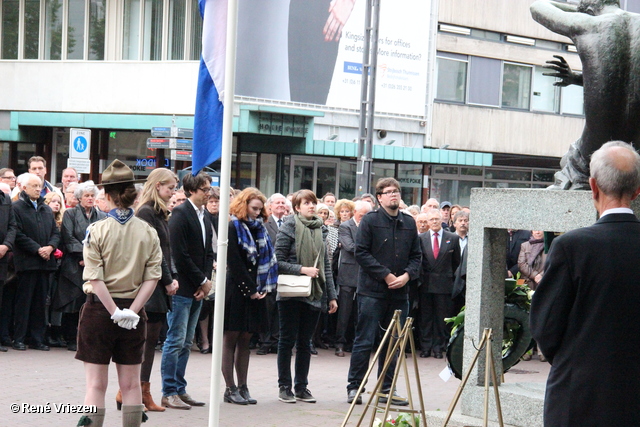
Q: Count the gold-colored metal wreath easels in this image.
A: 3